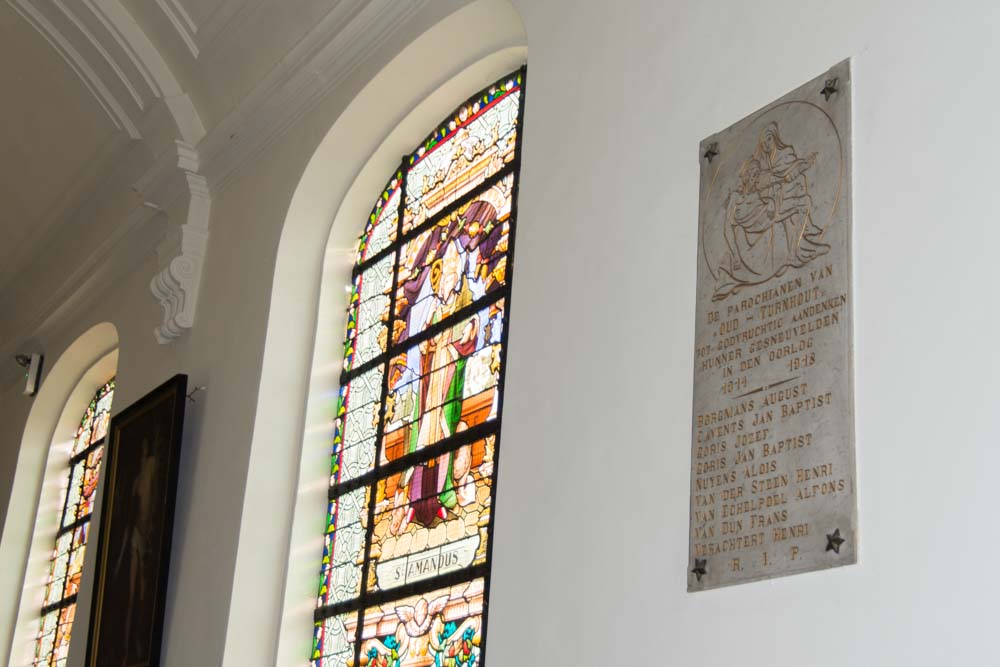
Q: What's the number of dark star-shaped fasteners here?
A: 4